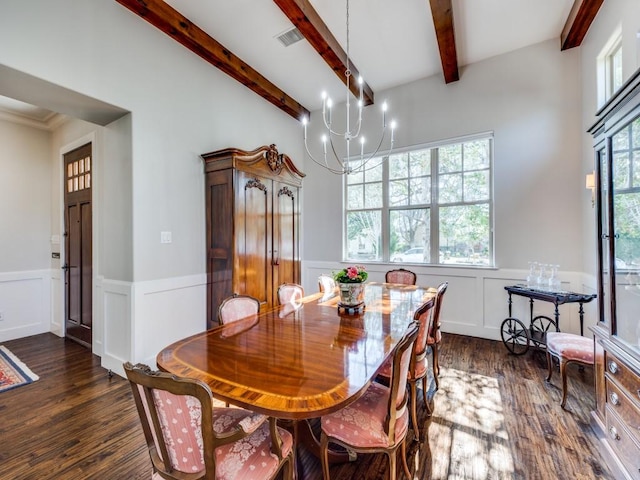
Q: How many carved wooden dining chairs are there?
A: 9